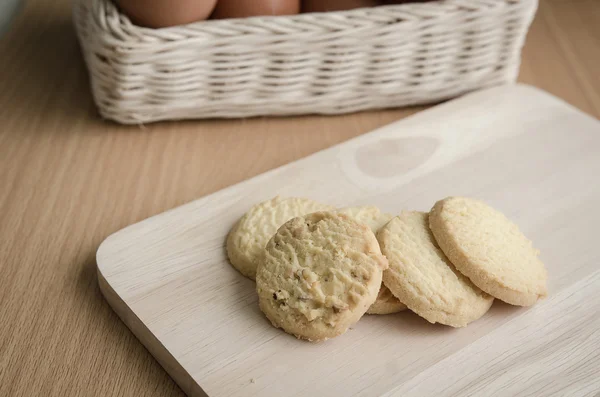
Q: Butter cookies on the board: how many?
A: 5